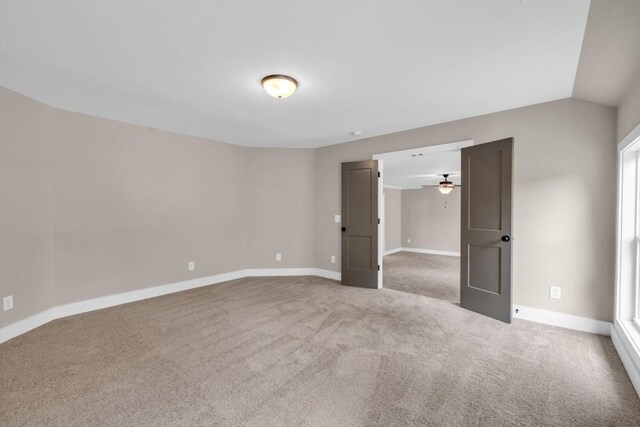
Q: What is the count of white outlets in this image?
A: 6